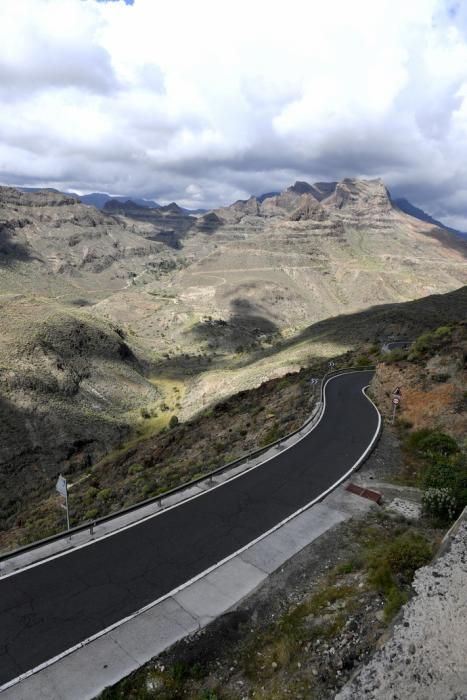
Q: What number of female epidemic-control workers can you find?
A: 0